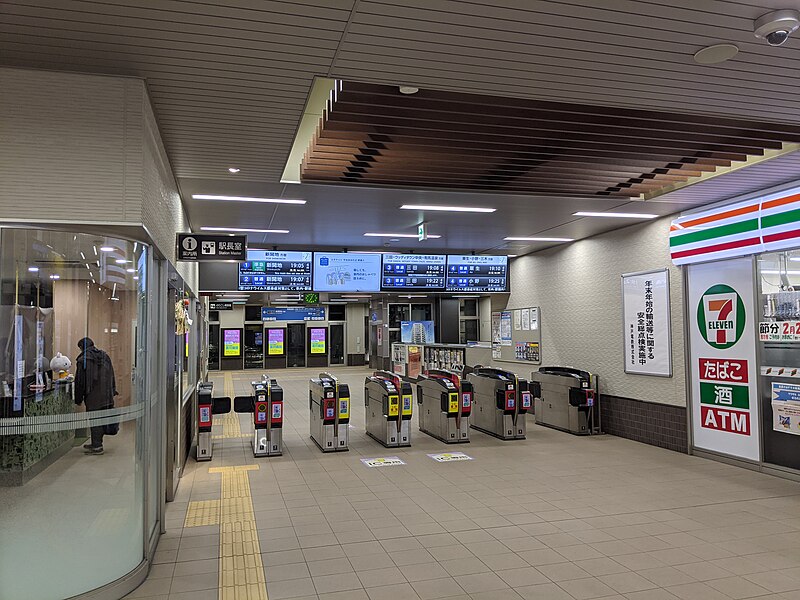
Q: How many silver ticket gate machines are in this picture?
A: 7